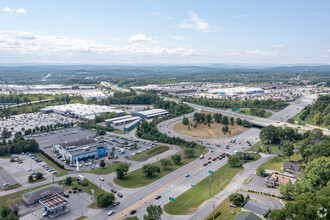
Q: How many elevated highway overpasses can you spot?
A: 1